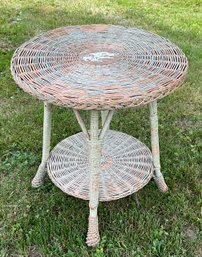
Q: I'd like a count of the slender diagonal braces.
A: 2